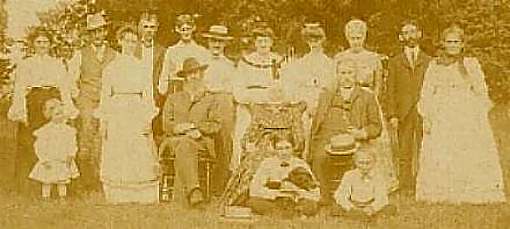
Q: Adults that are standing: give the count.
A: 11